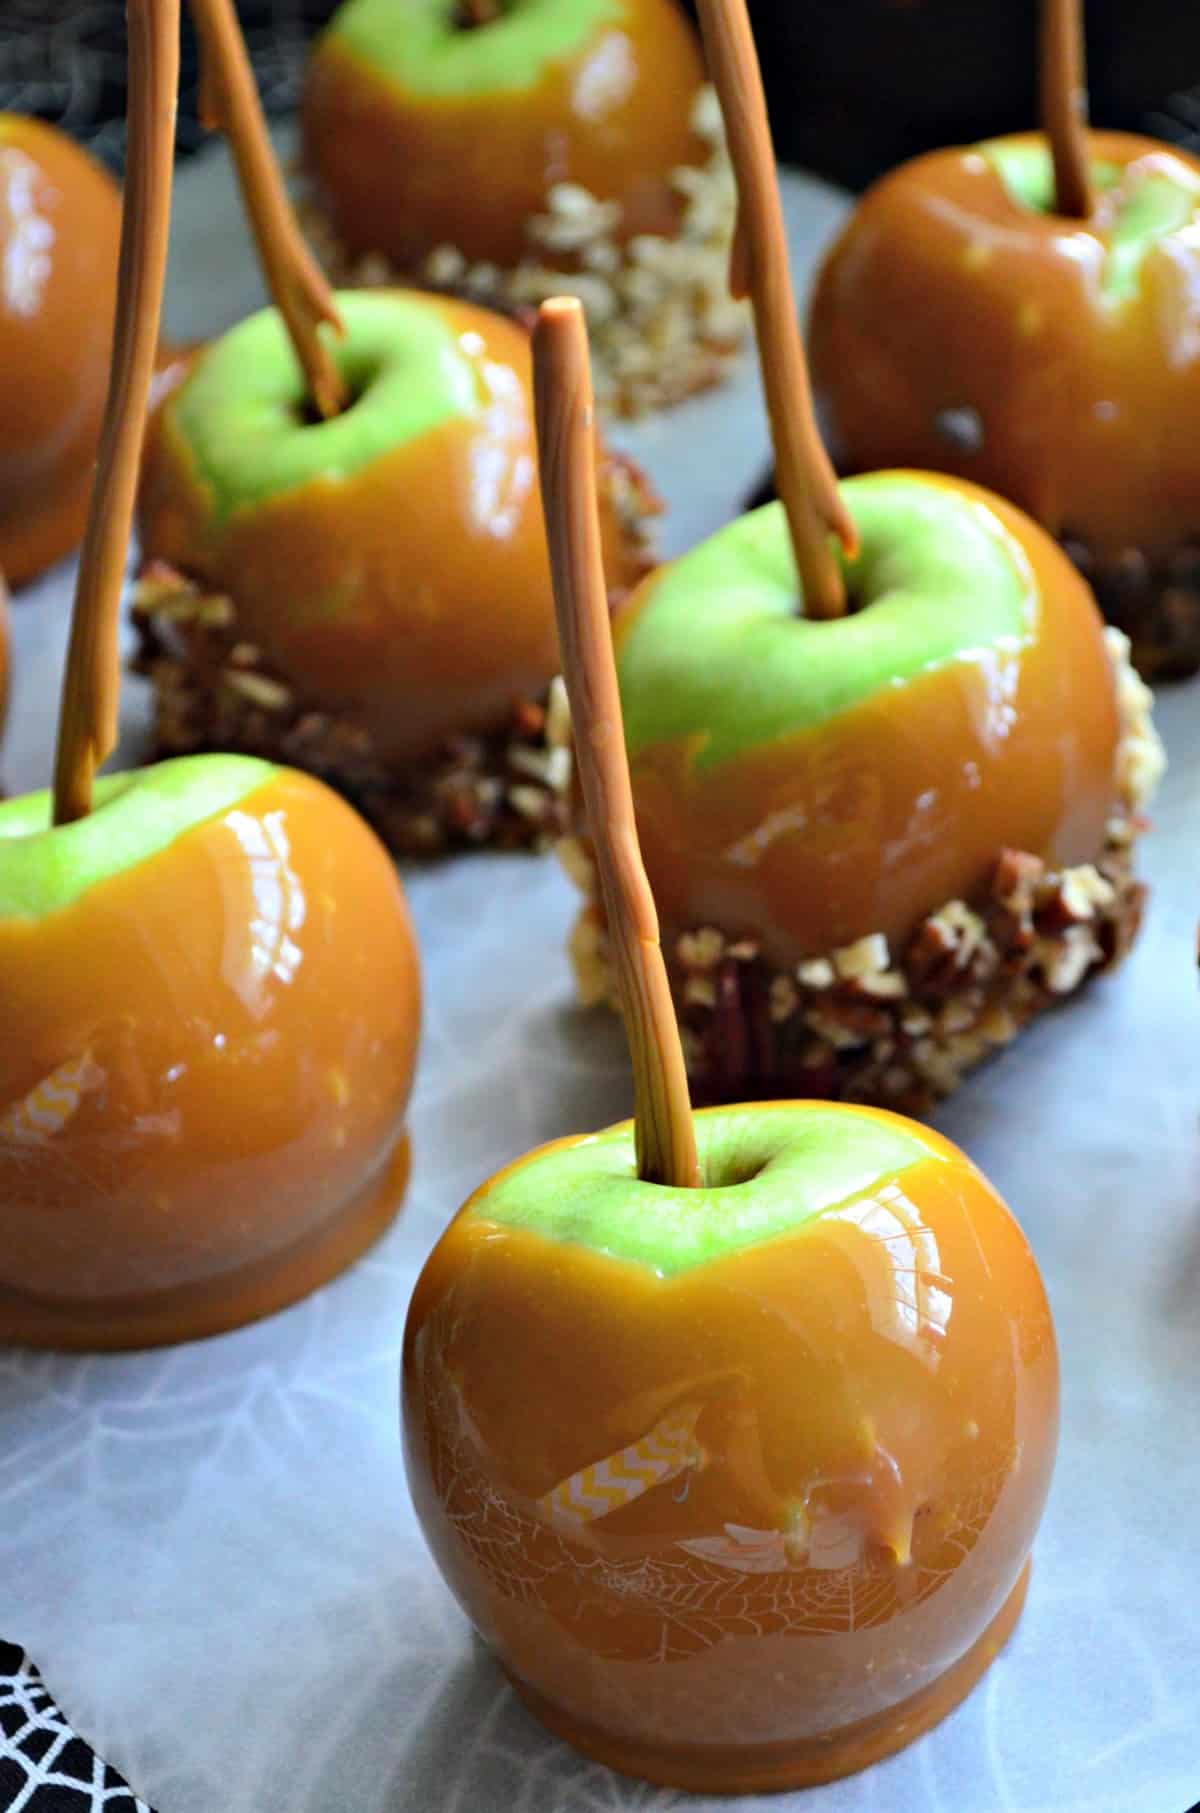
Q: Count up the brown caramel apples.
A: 7